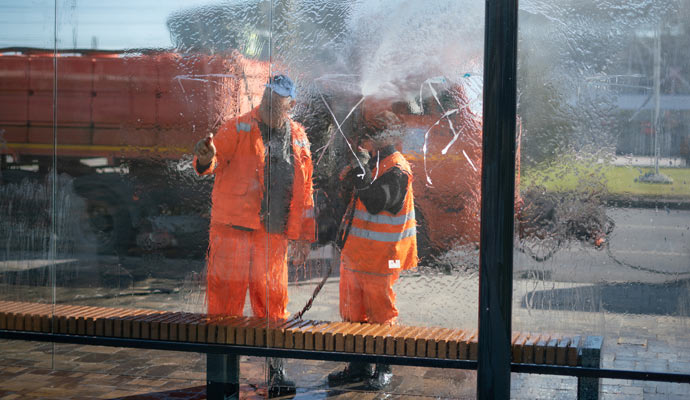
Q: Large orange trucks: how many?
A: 1